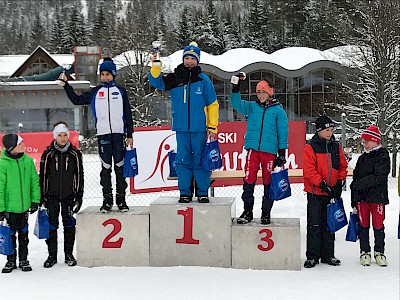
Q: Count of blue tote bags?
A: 8